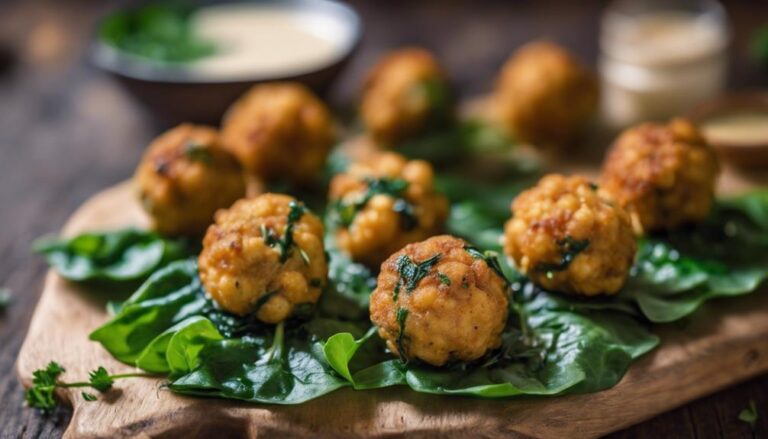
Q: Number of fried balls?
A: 9